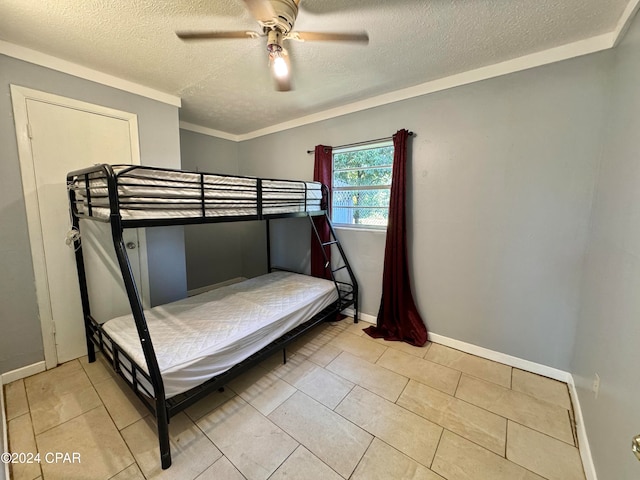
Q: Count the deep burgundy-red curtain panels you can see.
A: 2